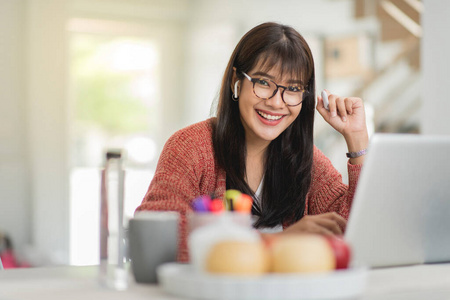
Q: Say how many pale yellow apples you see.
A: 2